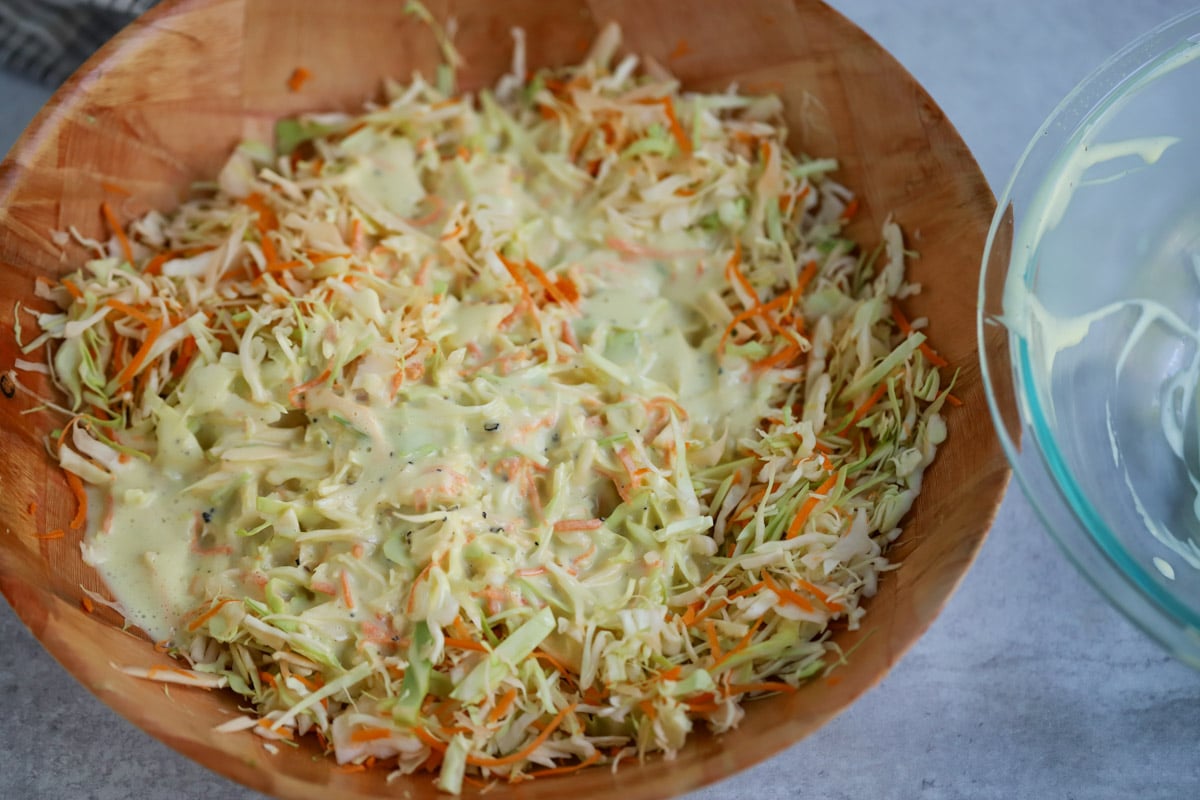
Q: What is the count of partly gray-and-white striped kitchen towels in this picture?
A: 1